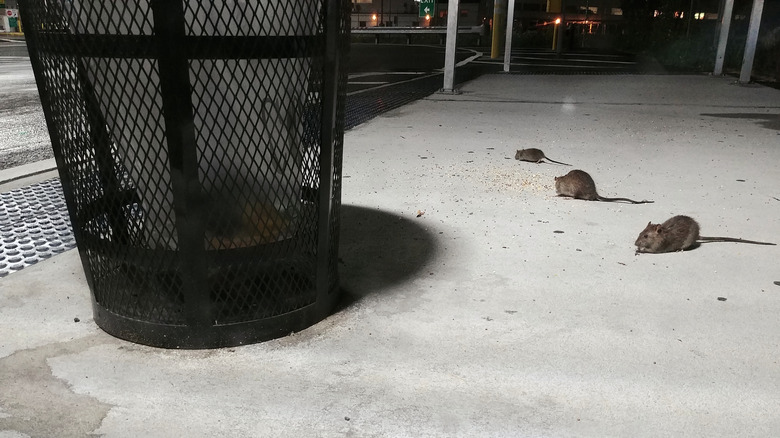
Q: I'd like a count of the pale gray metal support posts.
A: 4